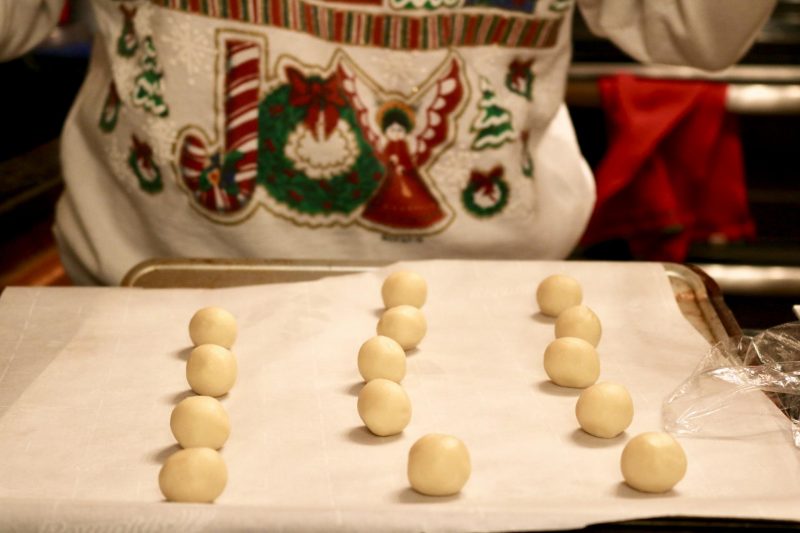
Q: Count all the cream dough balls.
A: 14